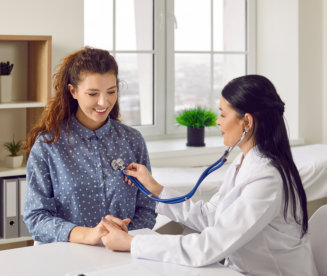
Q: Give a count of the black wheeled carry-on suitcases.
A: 0